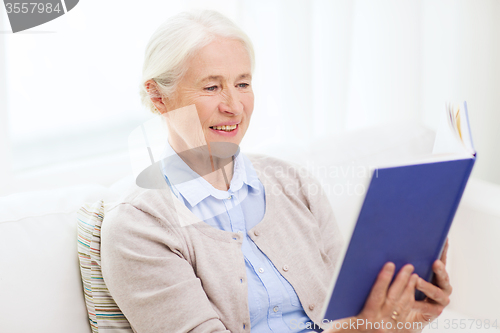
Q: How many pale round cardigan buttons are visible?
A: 3